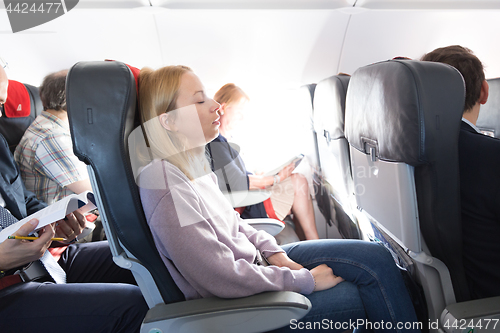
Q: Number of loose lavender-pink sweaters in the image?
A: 1